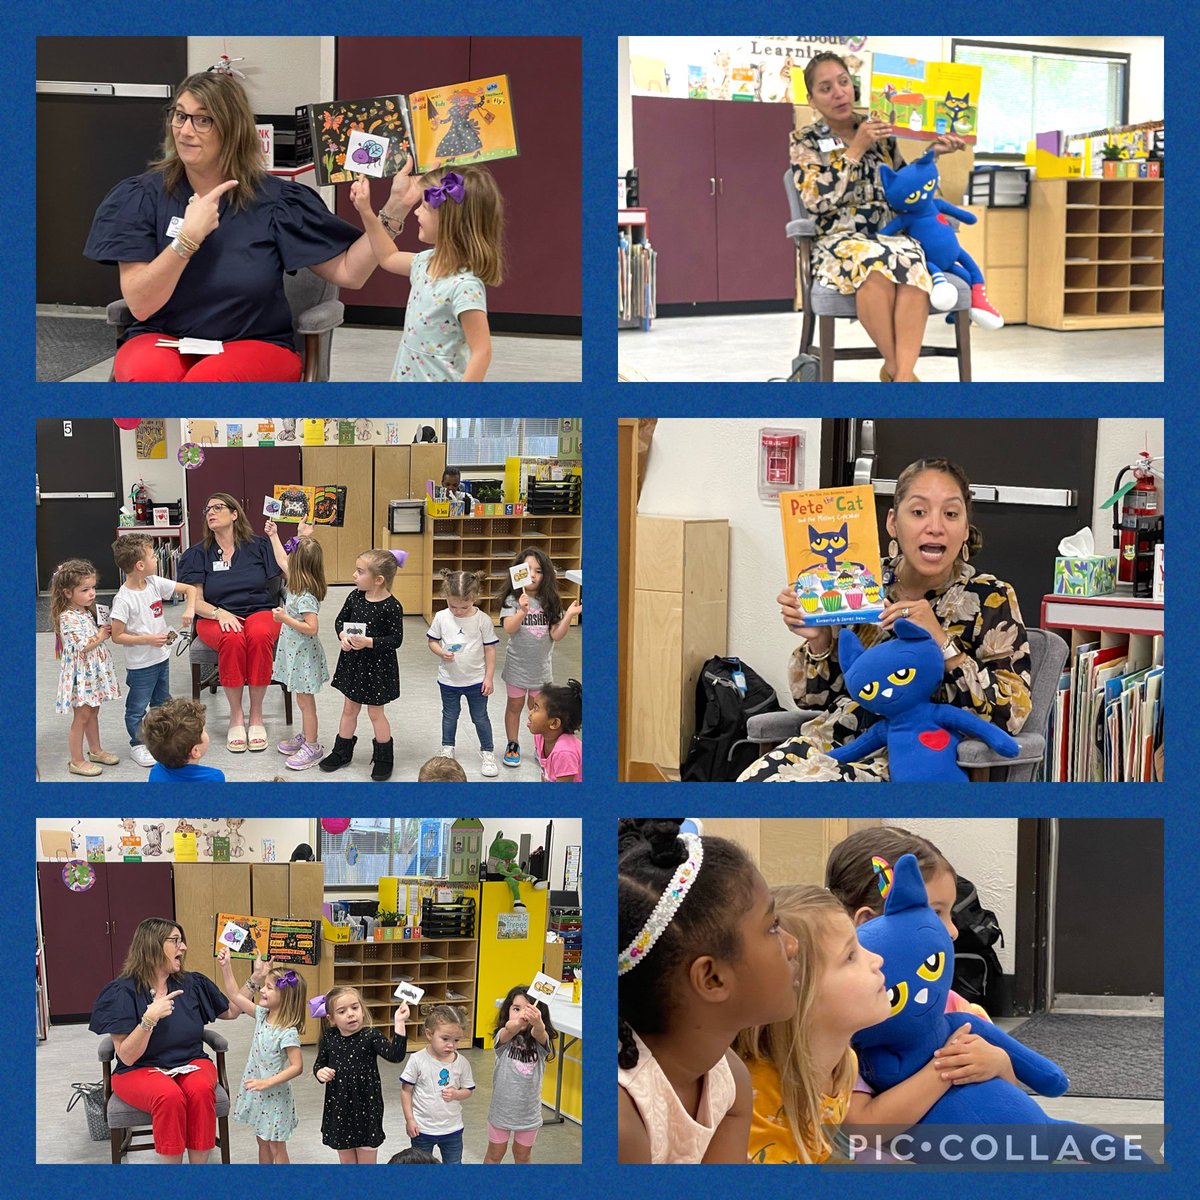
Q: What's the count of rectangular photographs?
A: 6